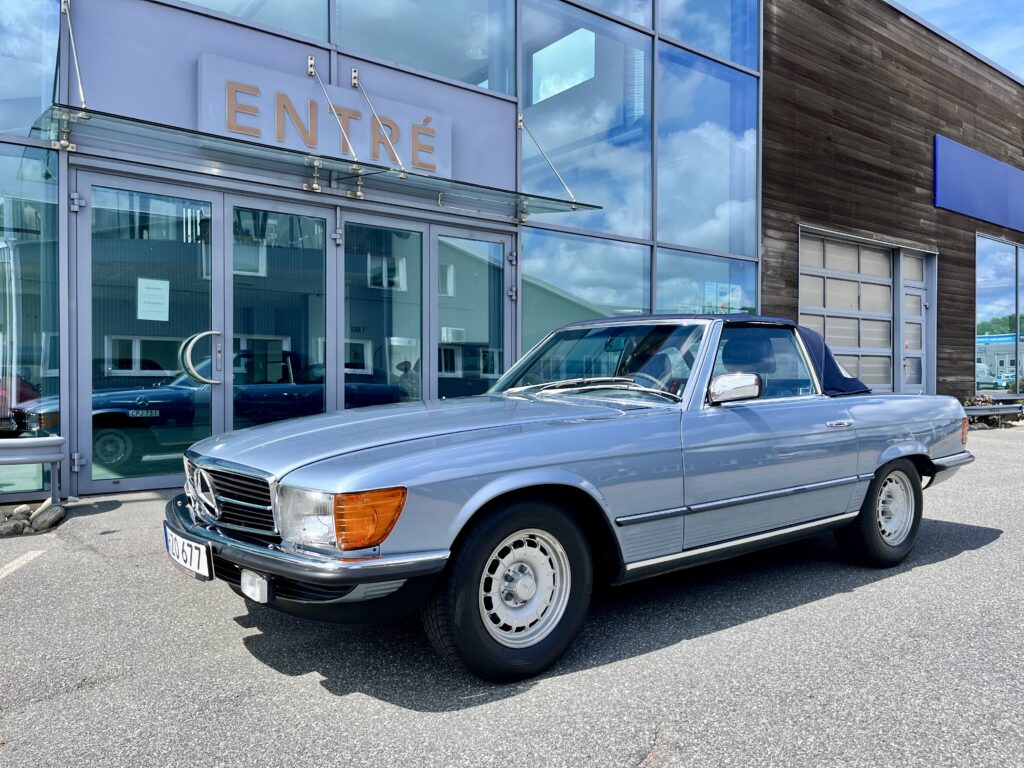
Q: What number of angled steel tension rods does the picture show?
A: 4